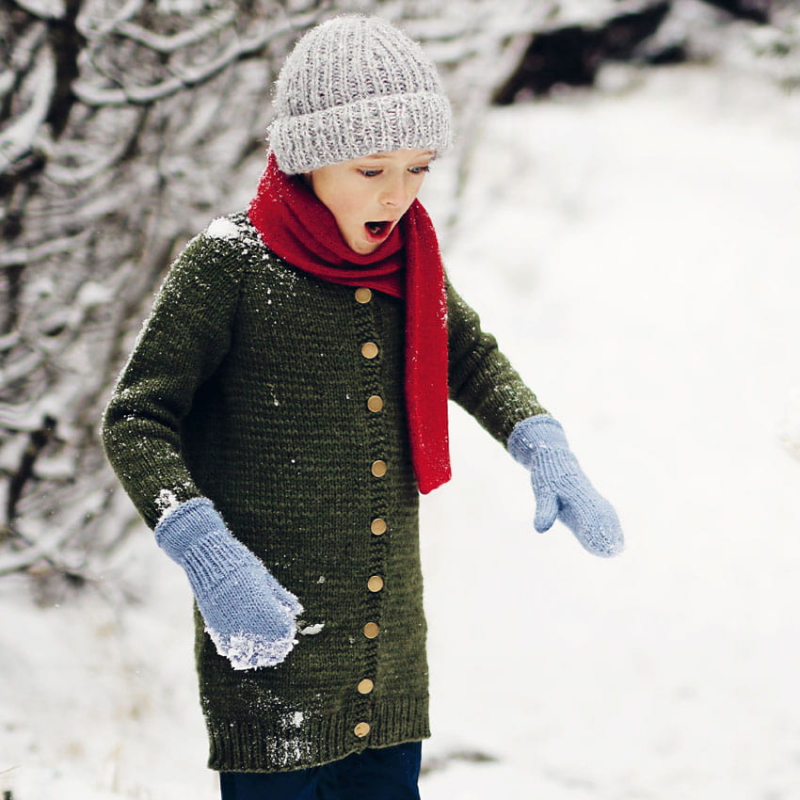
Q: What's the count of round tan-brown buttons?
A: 9